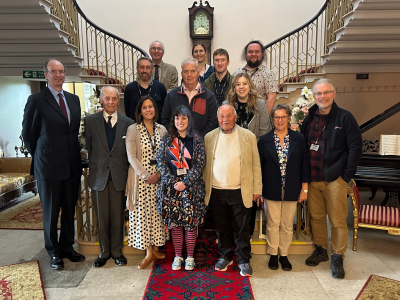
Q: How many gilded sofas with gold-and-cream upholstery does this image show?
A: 1